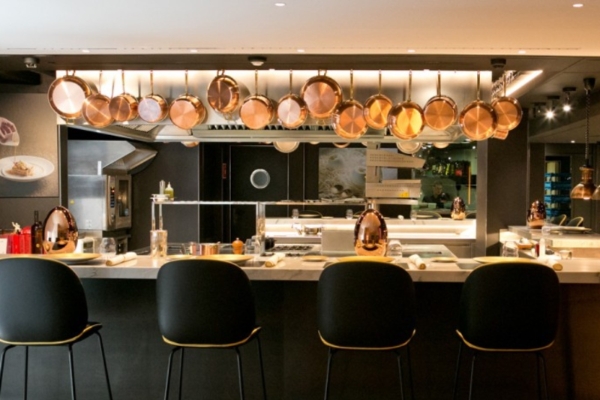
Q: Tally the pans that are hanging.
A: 15